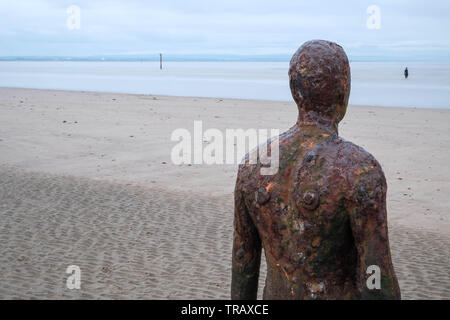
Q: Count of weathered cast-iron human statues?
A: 2